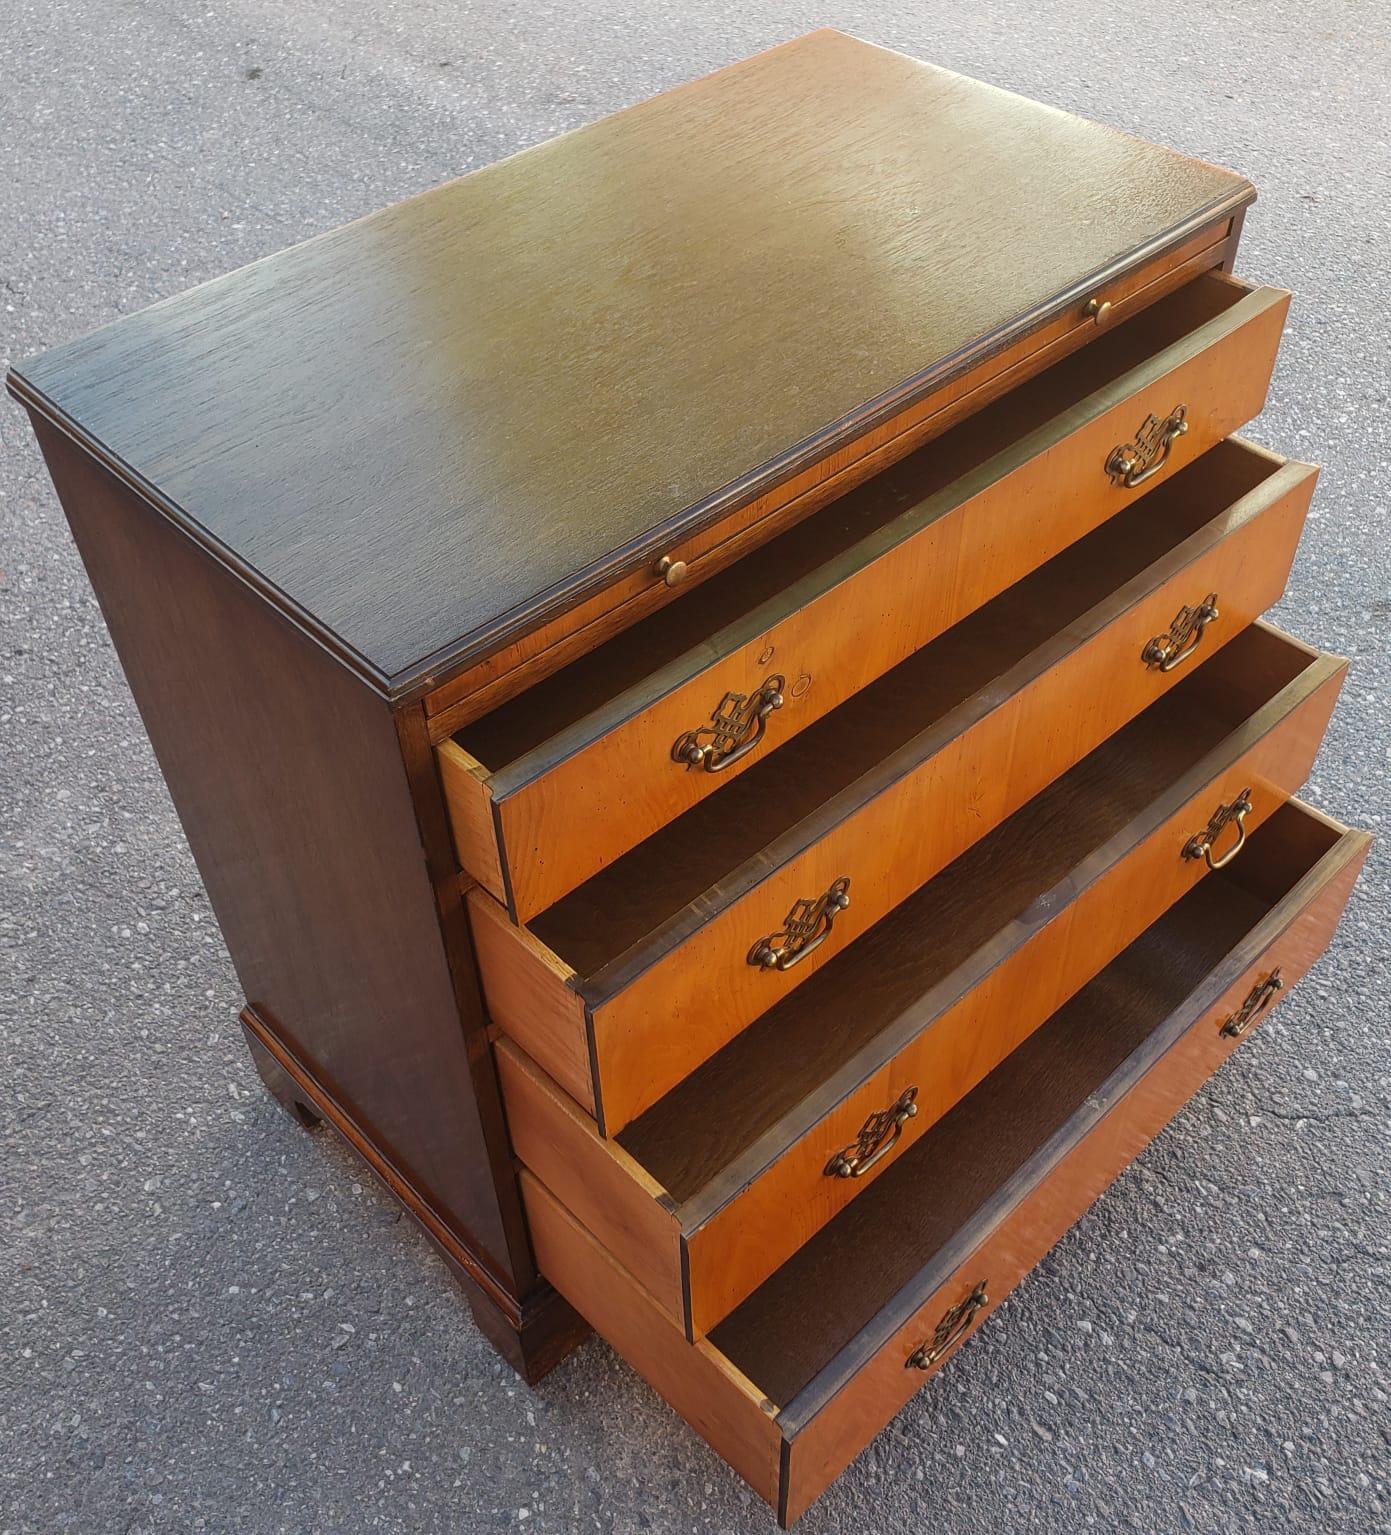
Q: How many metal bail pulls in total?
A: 8